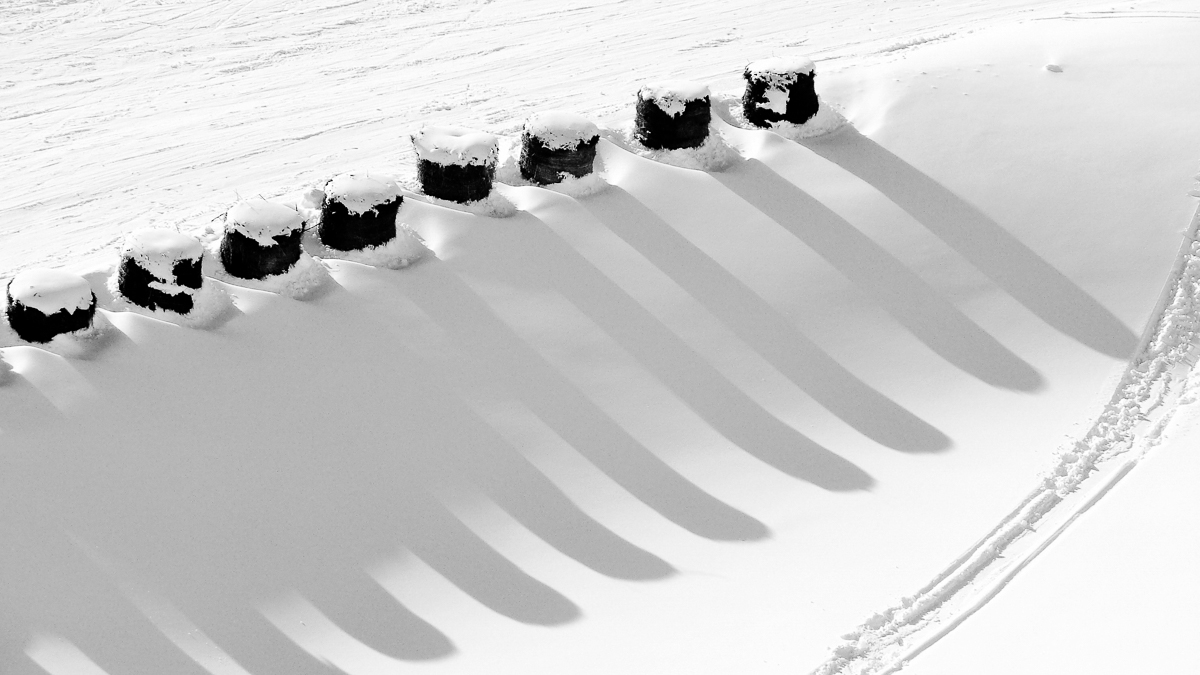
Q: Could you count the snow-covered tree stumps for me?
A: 8